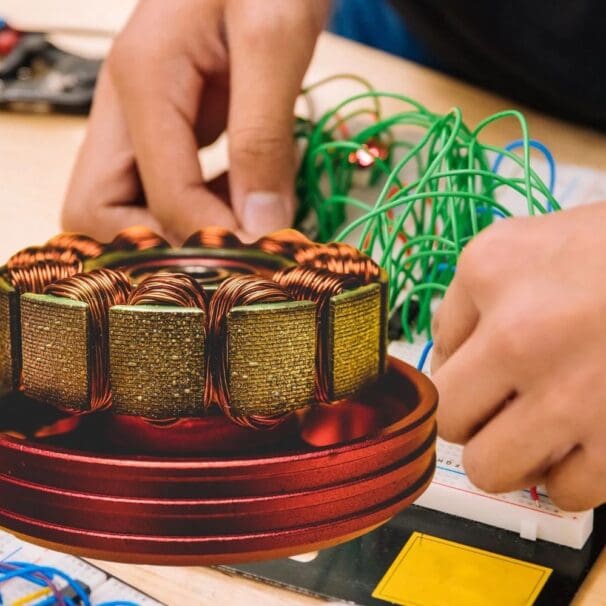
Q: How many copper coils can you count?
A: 12